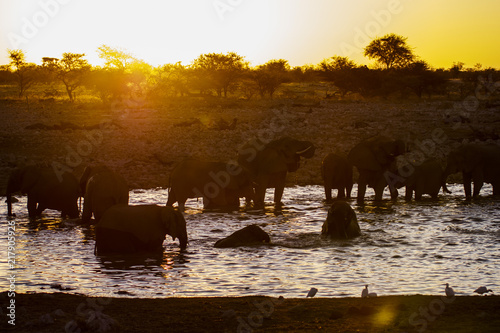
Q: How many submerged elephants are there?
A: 2